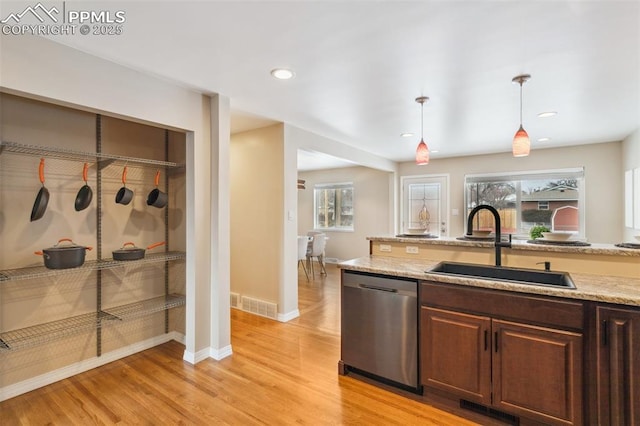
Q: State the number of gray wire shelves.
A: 3